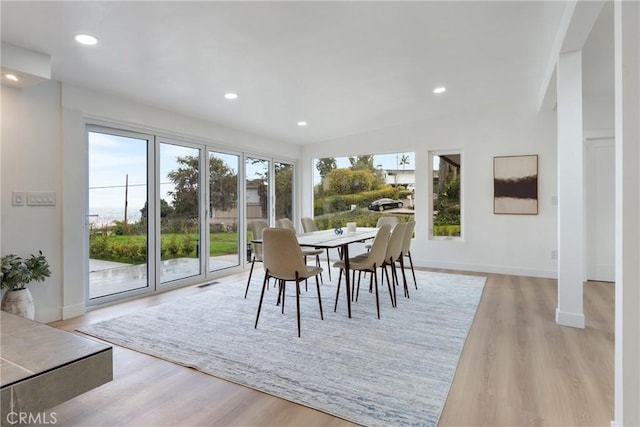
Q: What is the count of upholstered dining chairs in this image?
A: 8